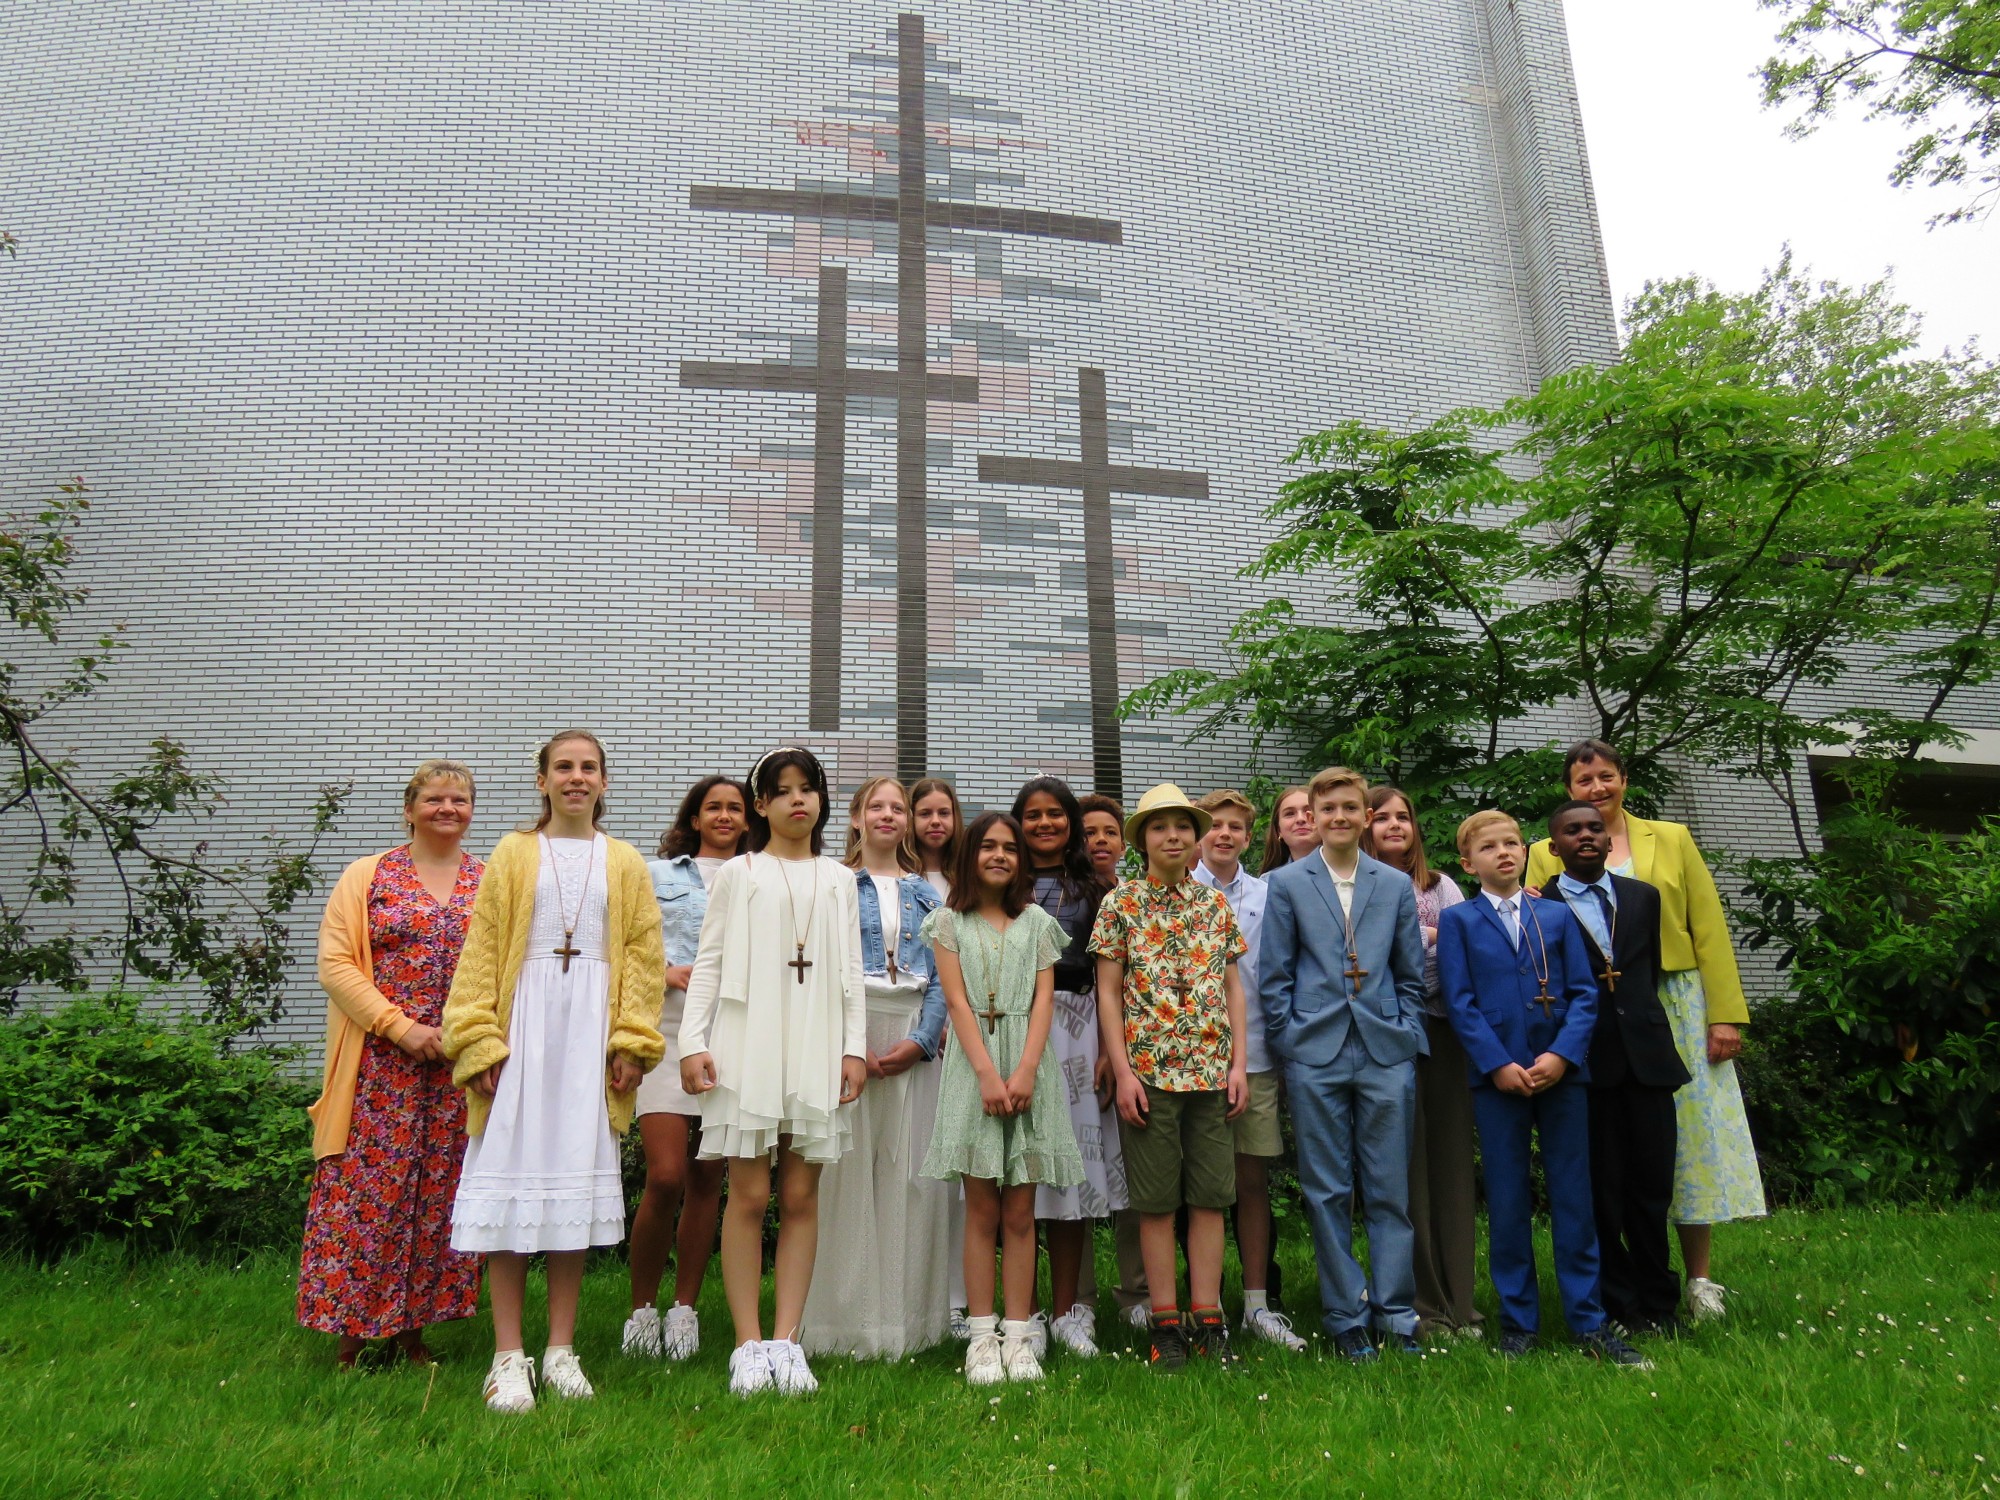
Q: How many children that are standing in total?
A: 15